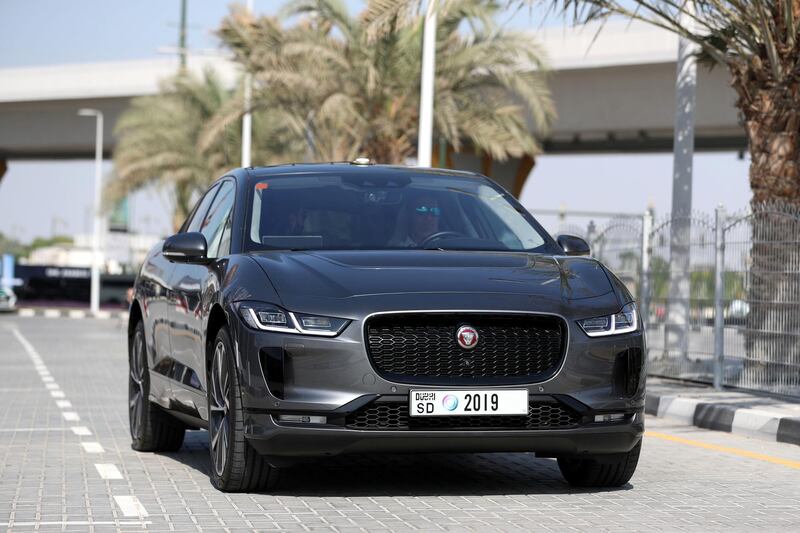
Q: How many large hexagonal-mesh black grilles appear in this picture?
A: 1